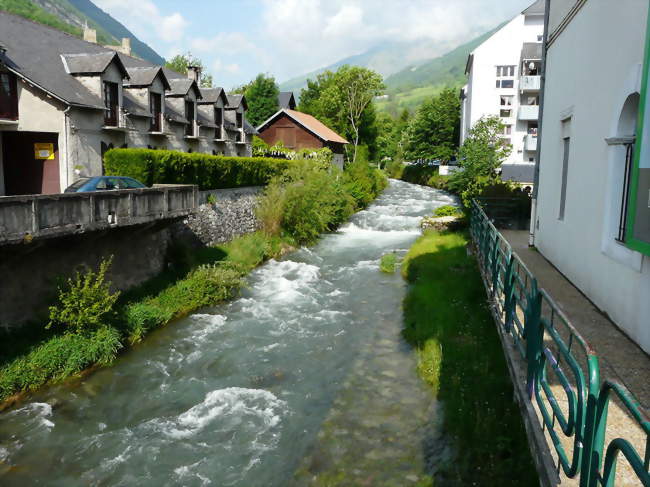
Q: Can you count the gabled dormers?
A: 5